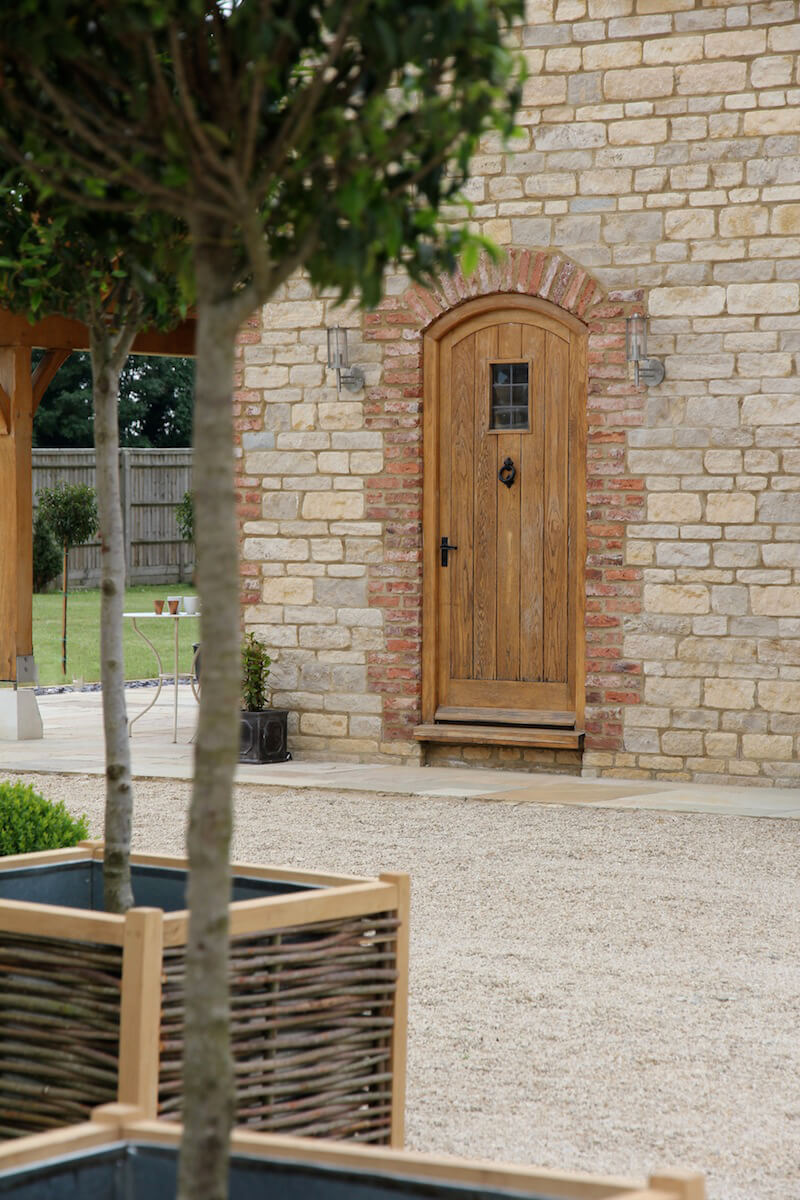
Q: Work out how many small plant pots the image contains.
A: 4